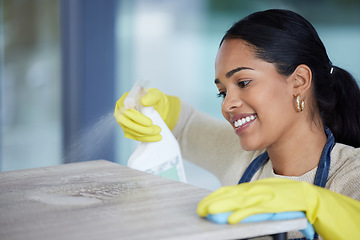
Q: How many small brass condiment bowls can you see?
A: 0